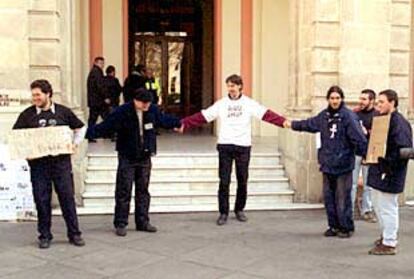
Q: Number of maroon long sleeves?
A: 2